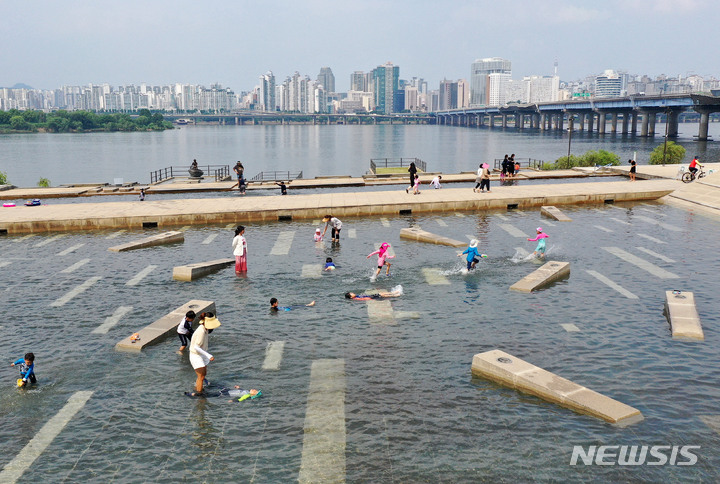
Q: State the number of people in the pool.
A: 13